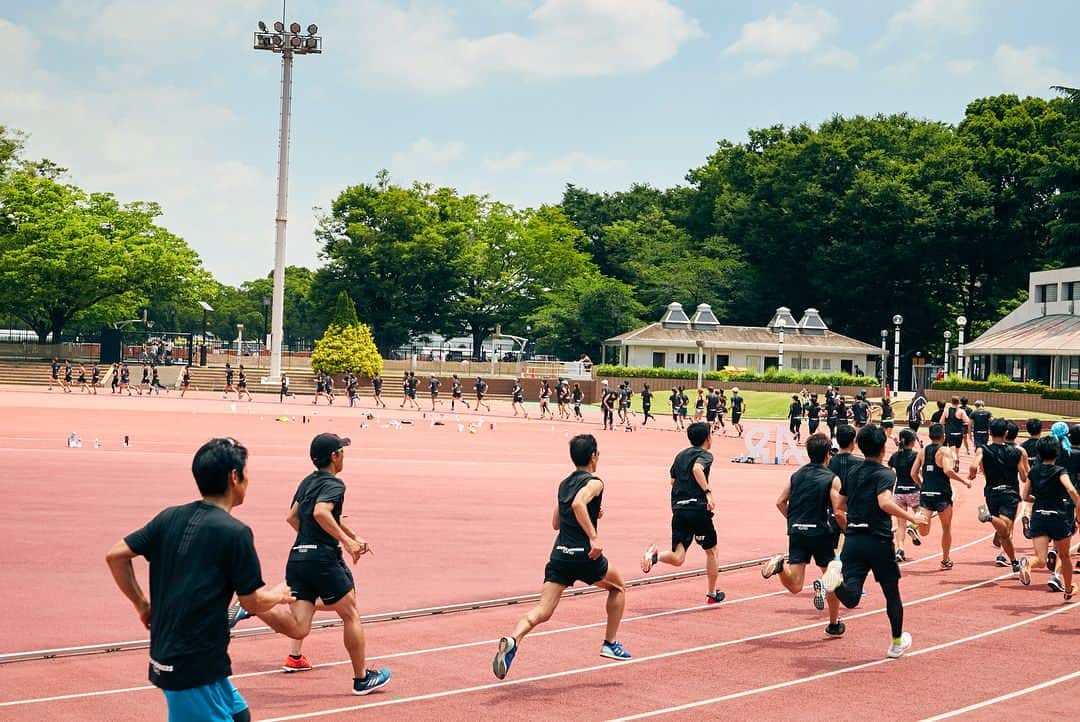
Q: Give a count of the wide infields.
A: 1